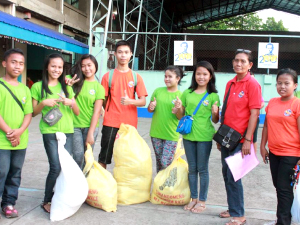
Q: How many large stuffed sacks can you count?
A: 4